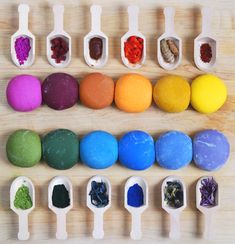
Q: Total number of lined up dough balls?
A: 12